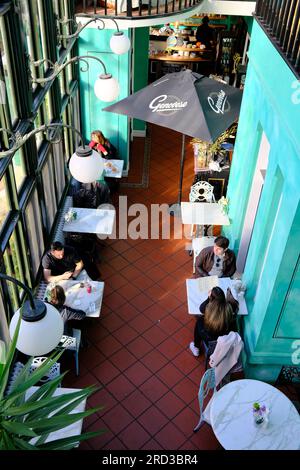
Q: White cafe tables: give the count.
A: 7